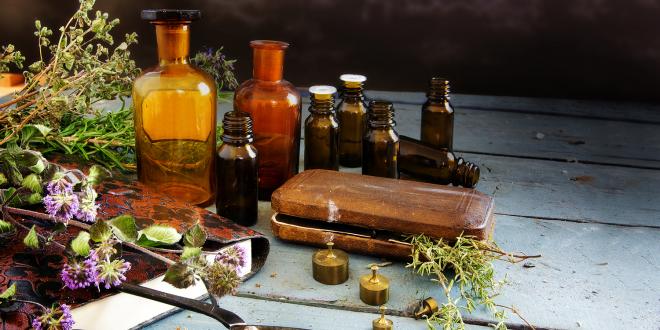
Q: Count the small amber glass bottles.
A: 6